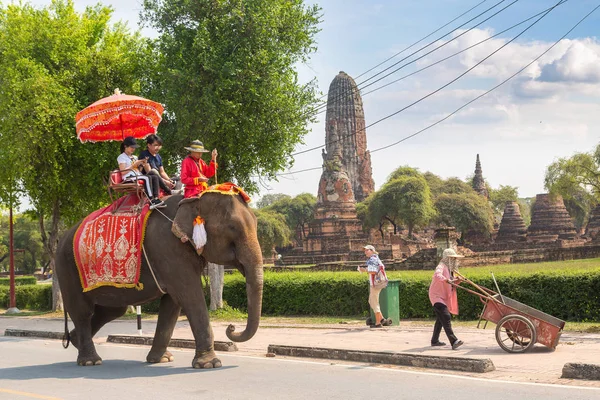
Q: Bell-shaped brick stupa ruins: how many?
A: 3